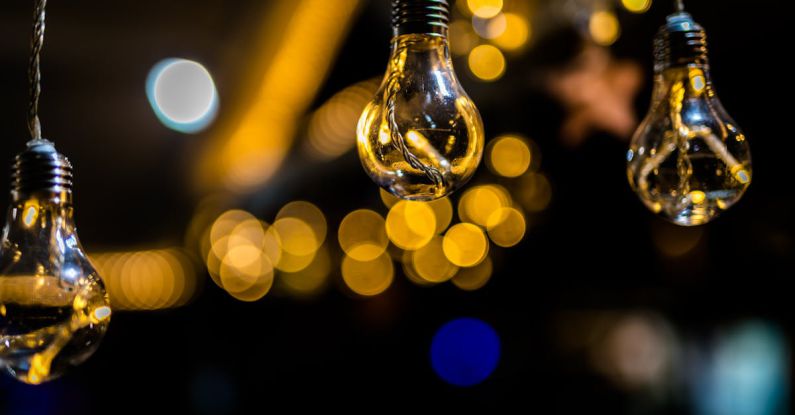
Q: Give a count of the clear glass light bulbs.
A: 3